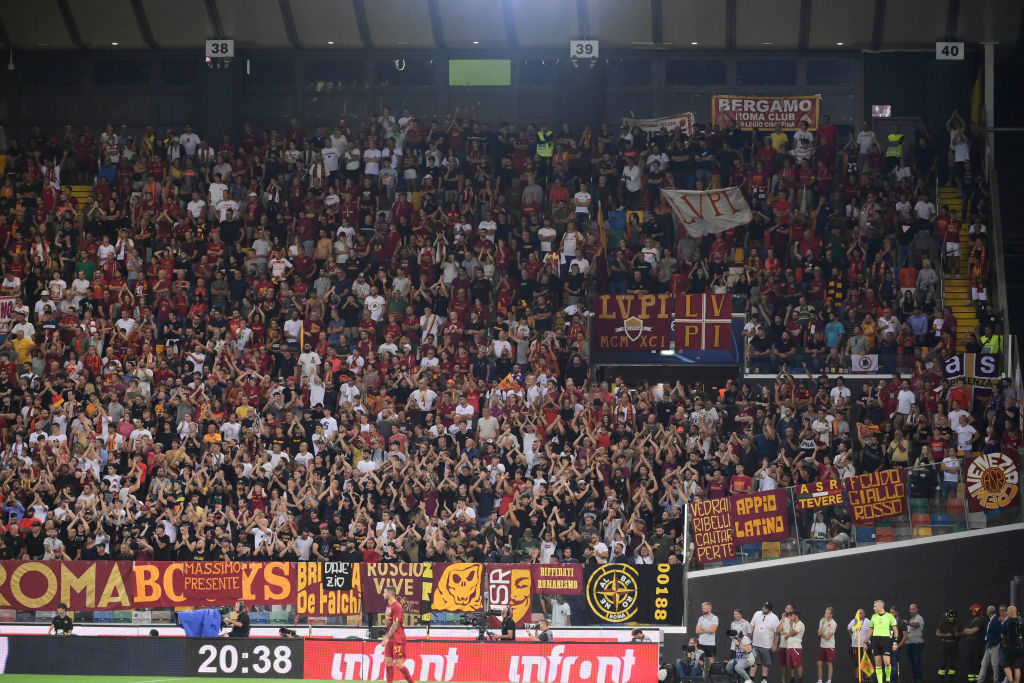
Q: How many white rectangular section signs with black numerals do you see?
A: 3